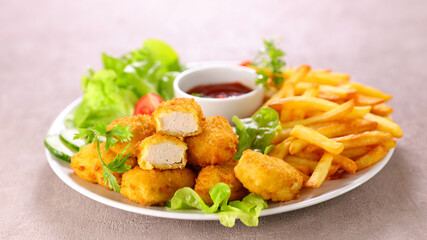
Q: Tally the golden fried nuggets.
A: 8